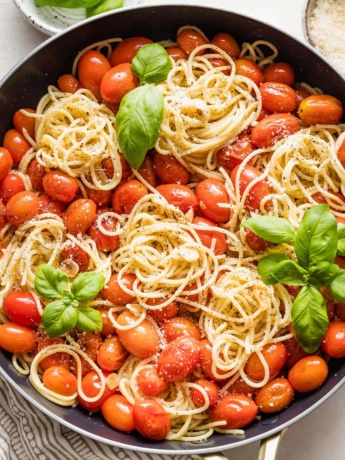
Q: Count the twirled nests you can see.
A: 6